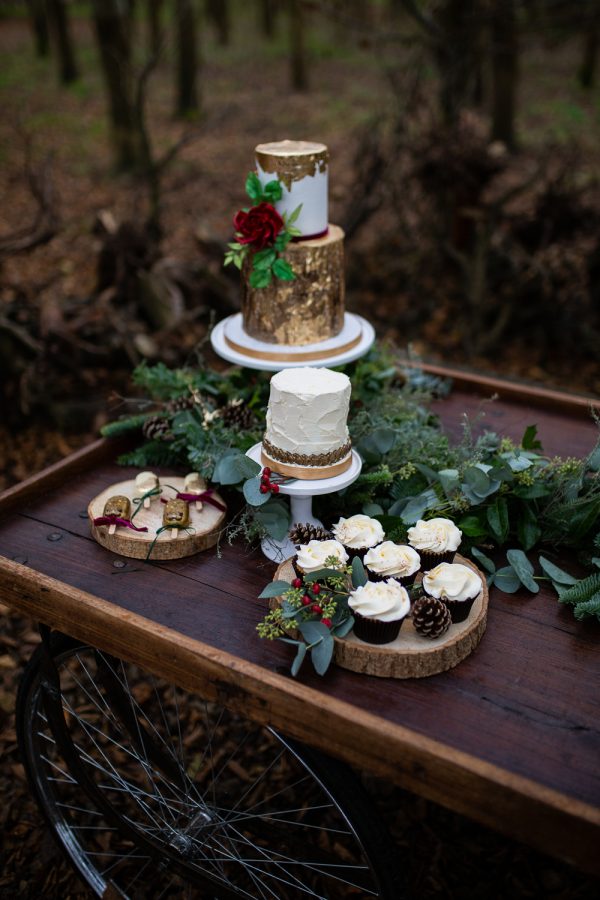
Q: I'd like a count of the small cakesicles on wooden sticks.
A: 4